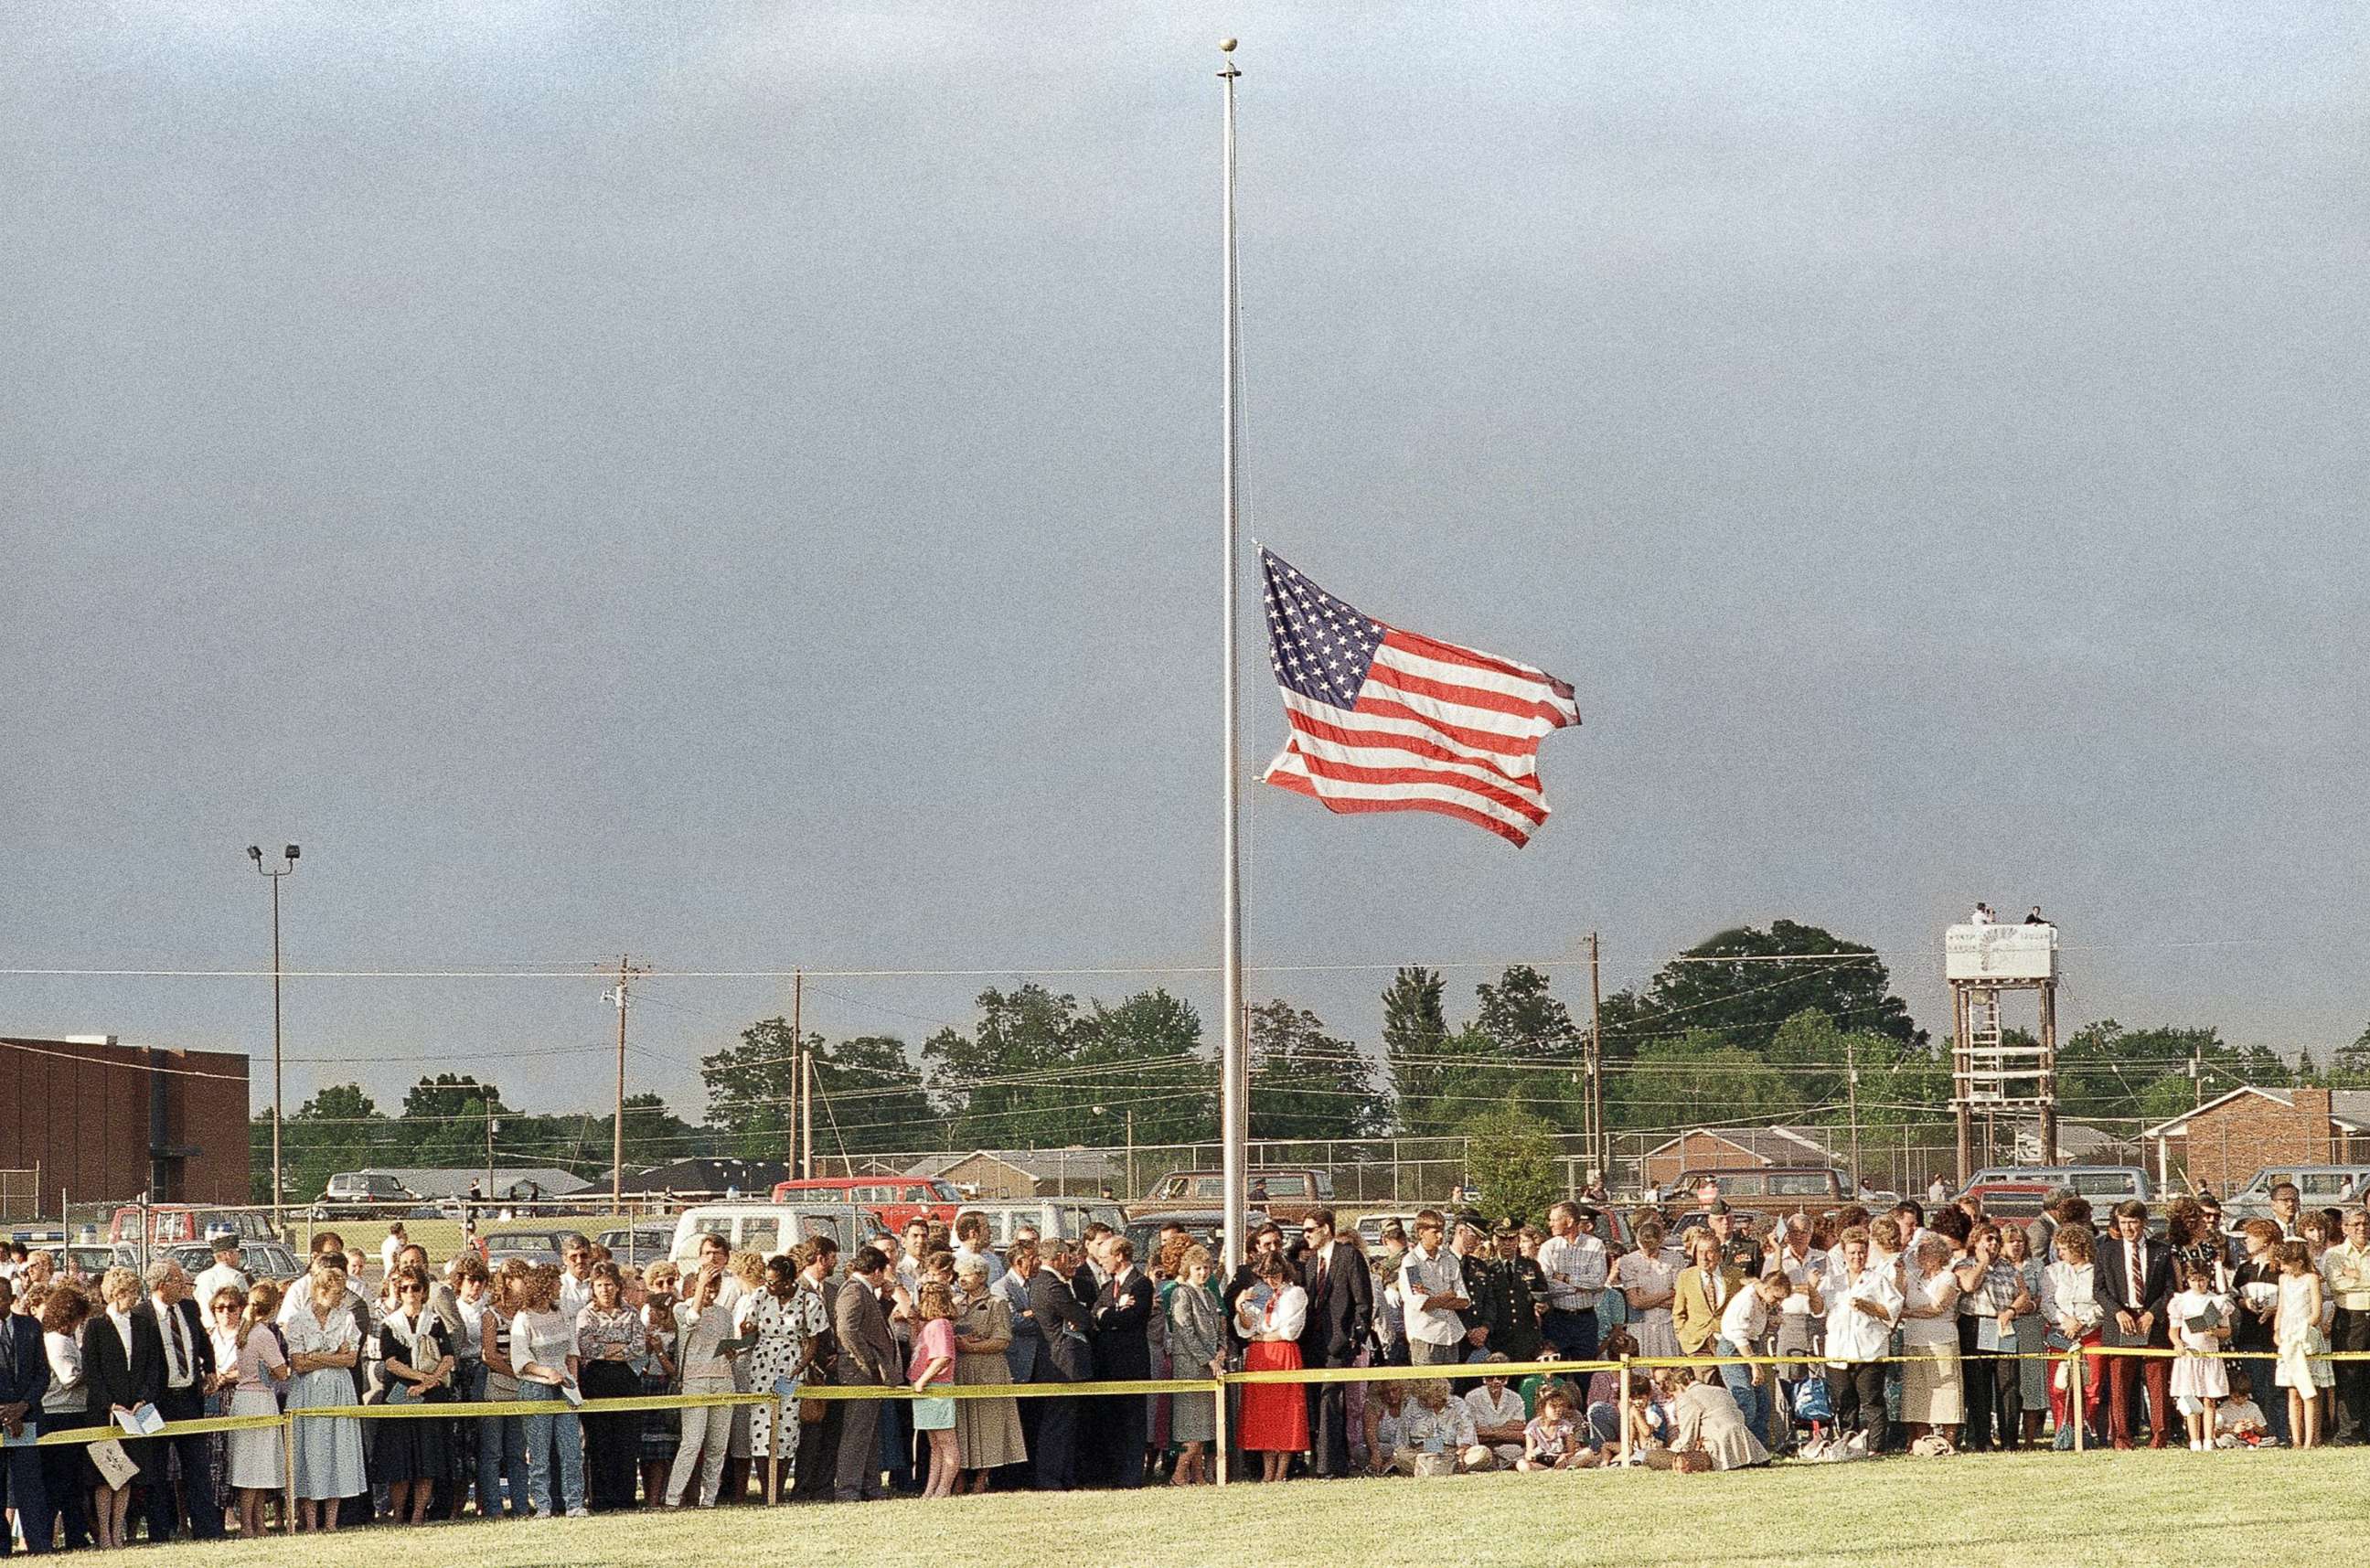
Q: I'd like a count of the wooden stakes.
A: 5